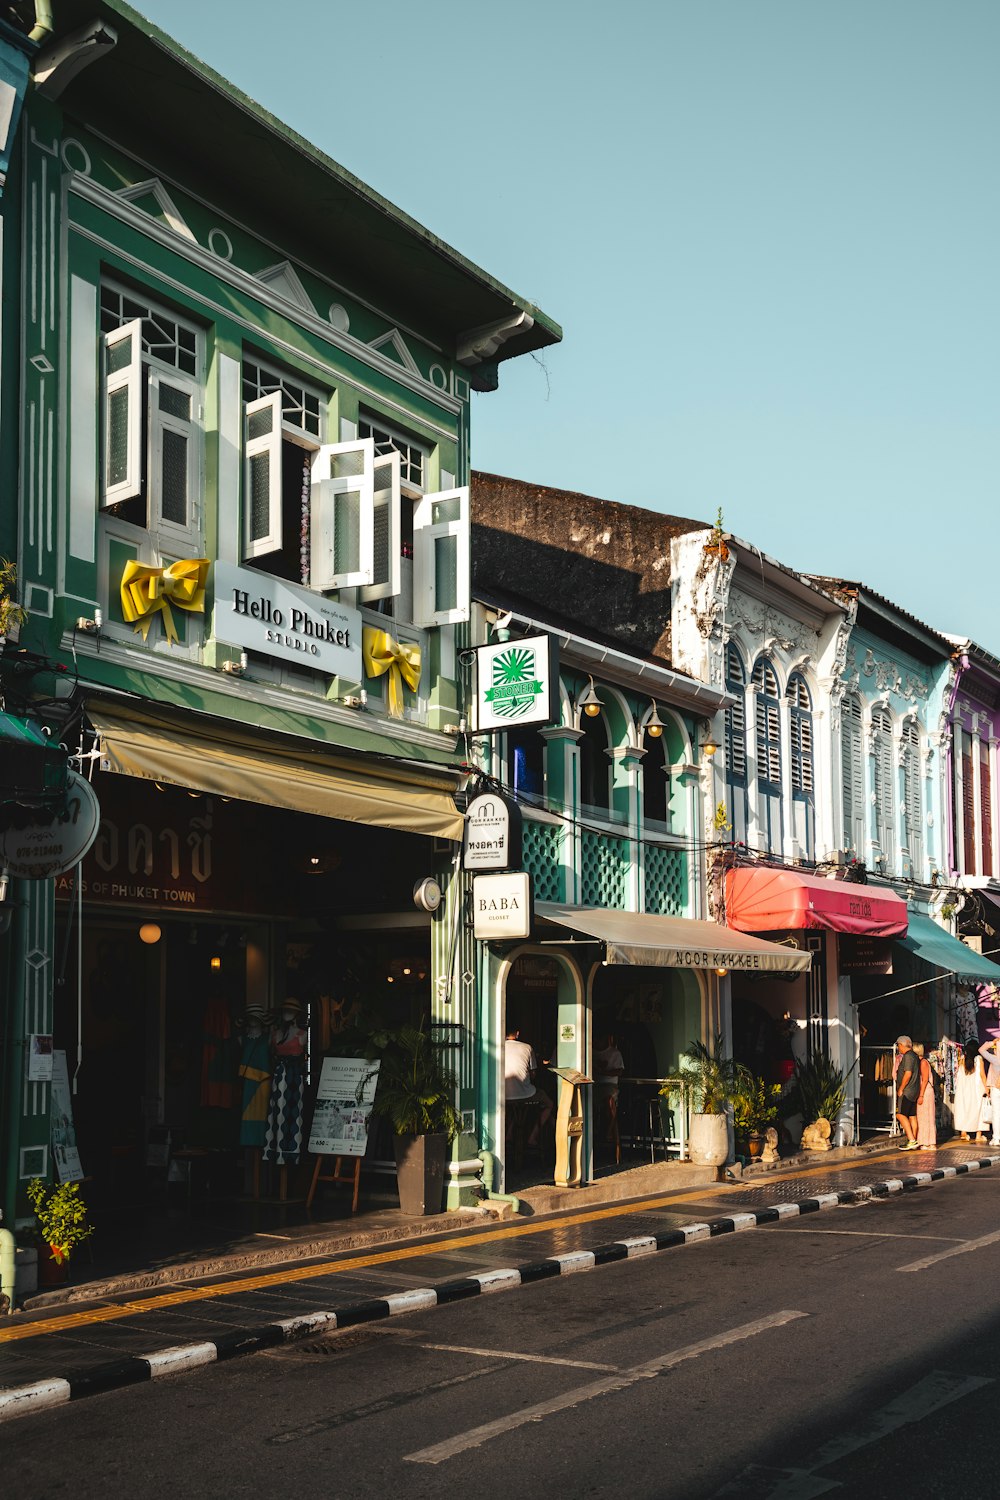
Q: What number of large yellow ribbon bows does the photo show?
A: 2